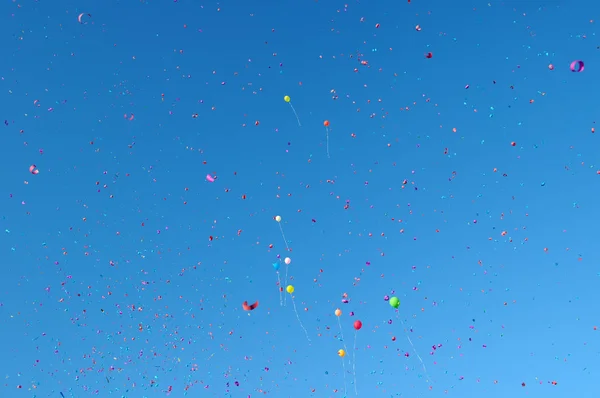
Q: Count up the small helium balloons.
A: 10